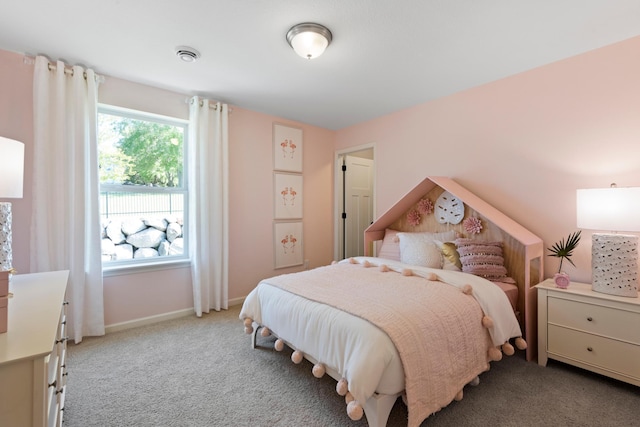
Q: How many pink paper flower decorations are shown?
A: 3